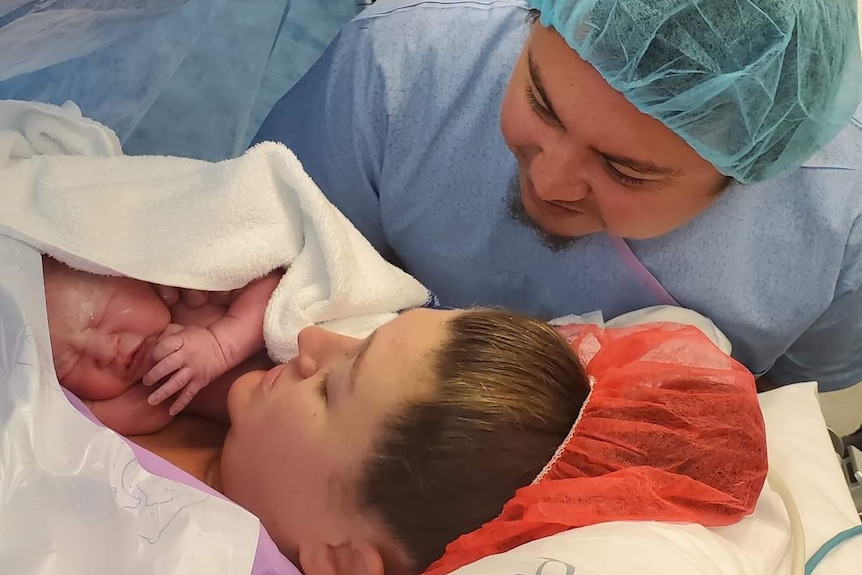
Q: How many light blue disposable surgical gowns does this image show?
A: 1